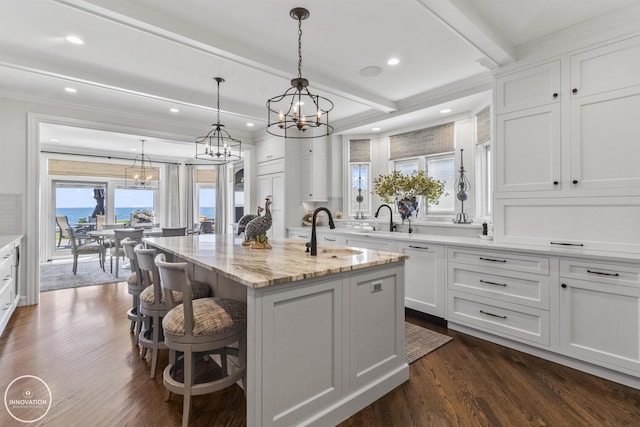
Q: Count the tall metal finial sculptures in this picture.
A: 2